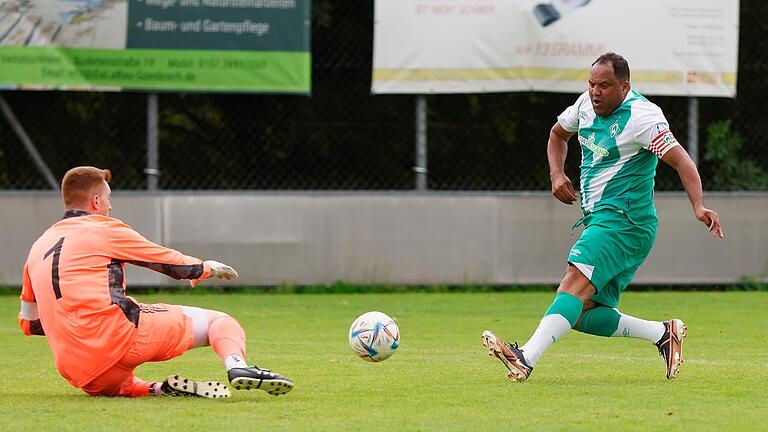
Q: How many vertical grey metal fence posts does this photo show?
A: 3